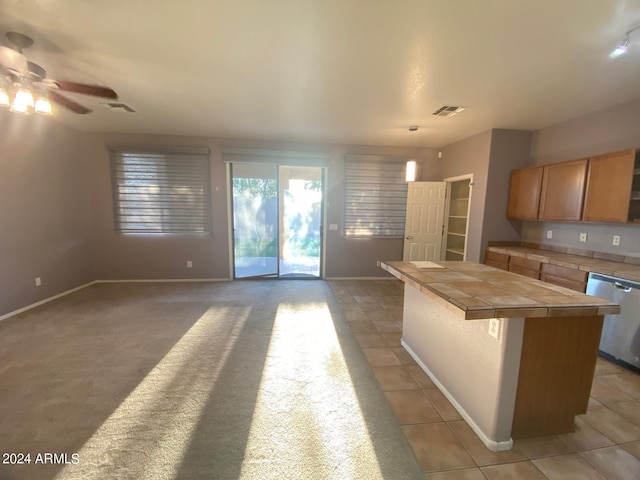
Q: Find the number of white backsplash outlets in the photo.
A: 3